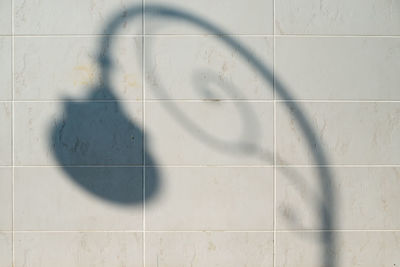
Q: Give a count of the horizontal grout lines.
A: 4